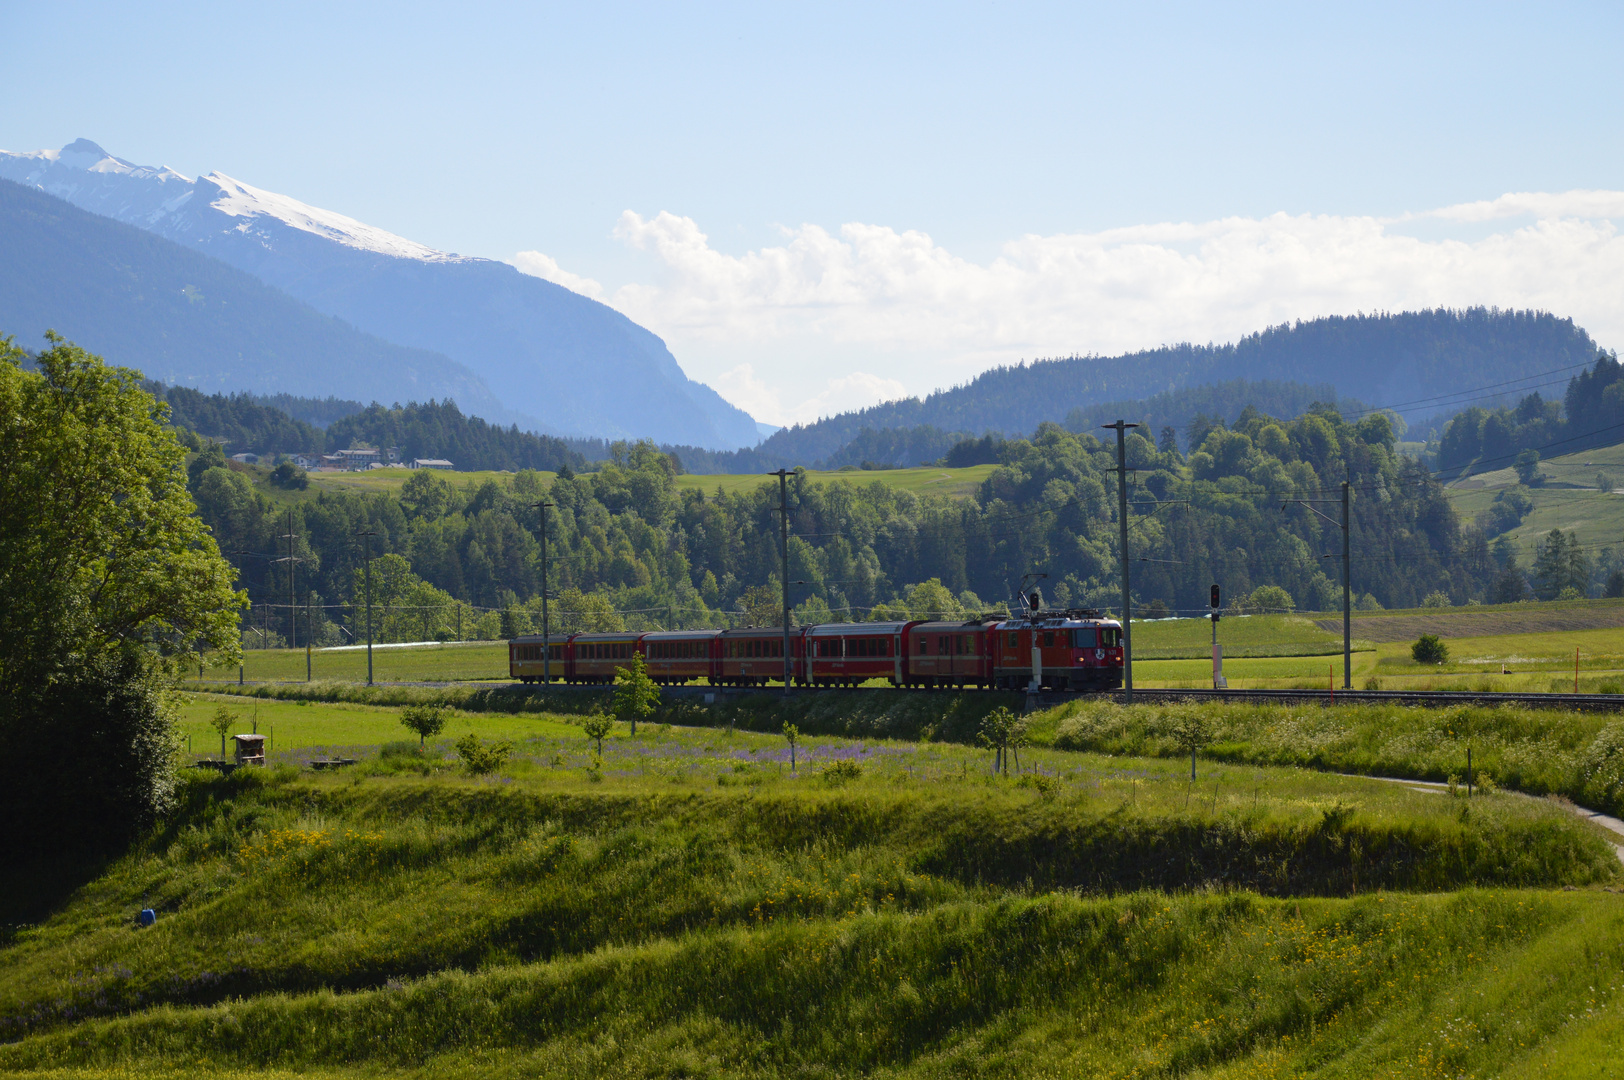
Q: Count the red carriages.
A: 6